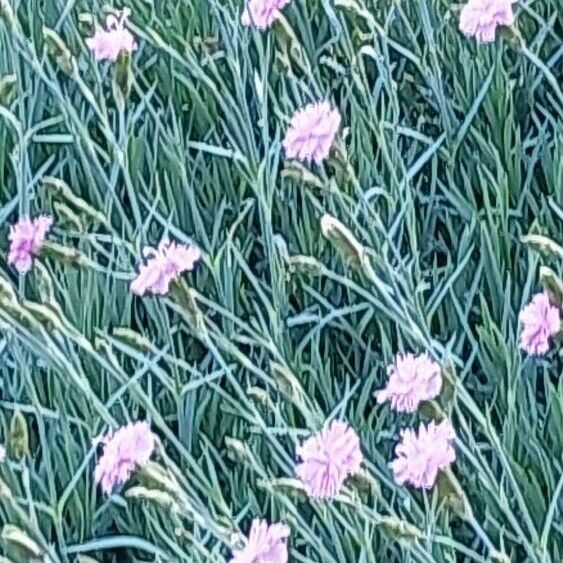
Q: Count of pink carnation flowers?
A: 12